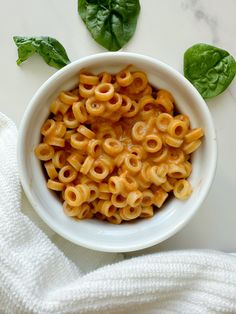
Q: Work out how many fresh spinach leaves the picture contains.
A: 3